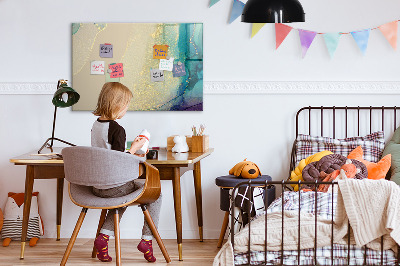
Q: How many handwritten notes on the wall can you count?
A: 7